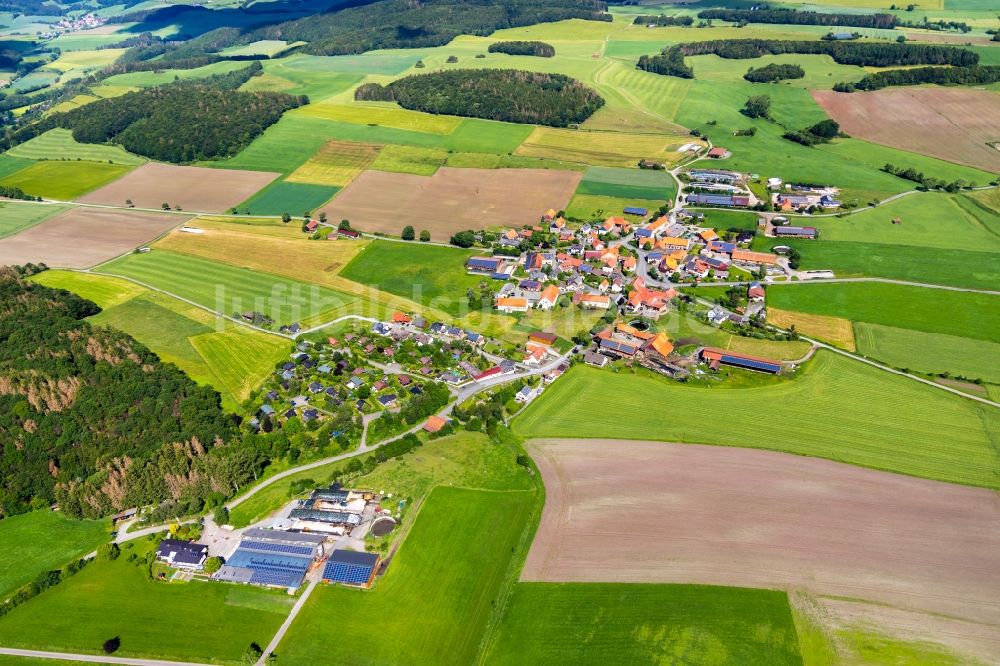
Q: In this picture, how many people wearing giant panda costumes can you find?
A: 0